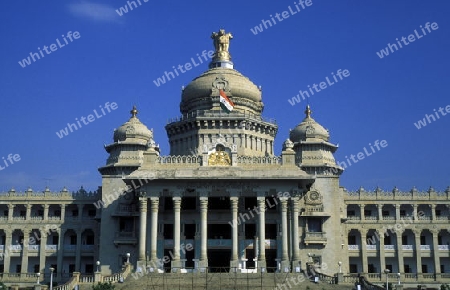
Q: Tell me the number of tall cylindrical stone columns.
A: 8